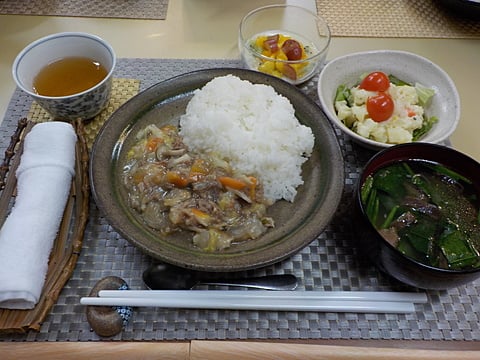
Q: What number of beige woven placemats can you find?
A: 2